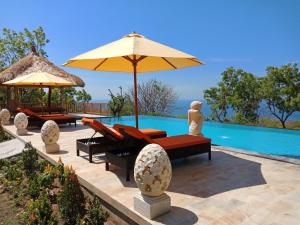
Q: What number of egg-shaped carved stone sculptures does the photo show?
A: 4